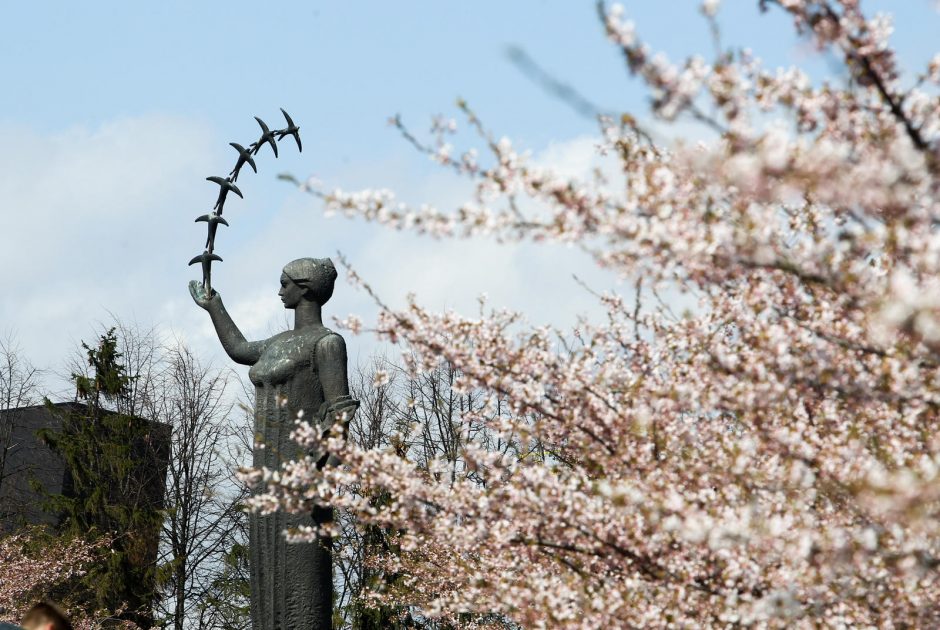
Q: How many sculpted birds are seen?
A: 6